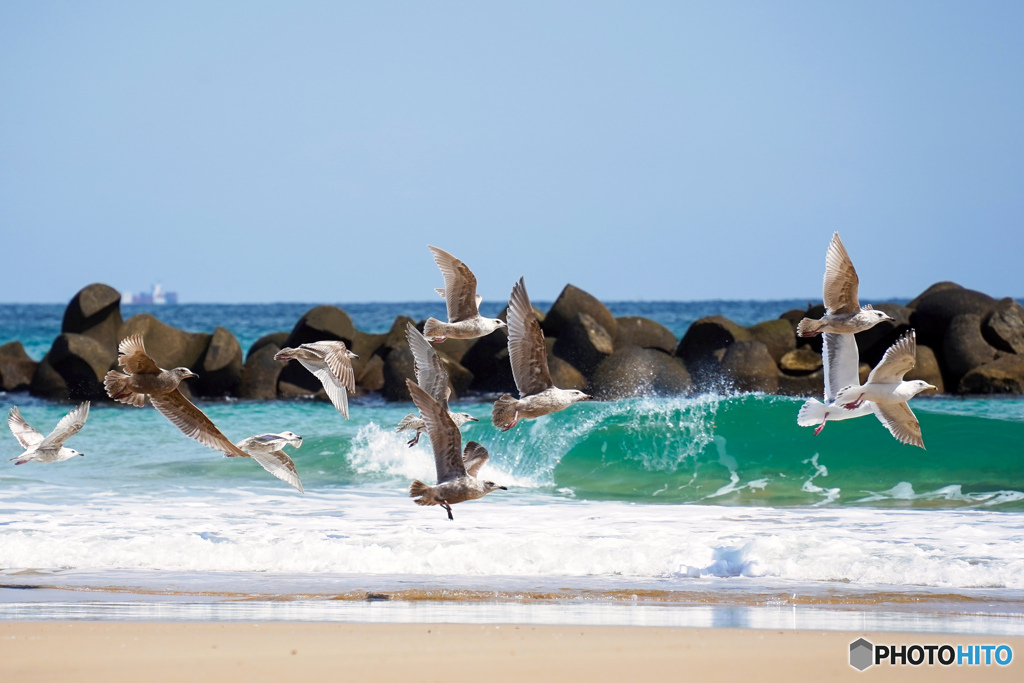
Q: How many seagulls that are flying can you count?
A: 11